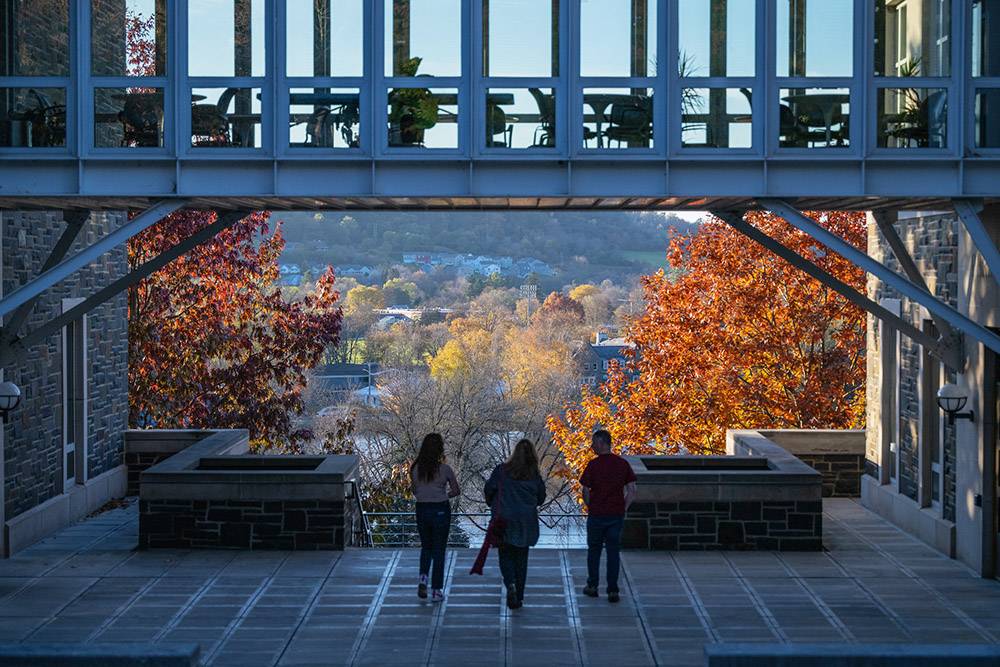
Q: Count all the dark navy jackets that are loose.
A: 1